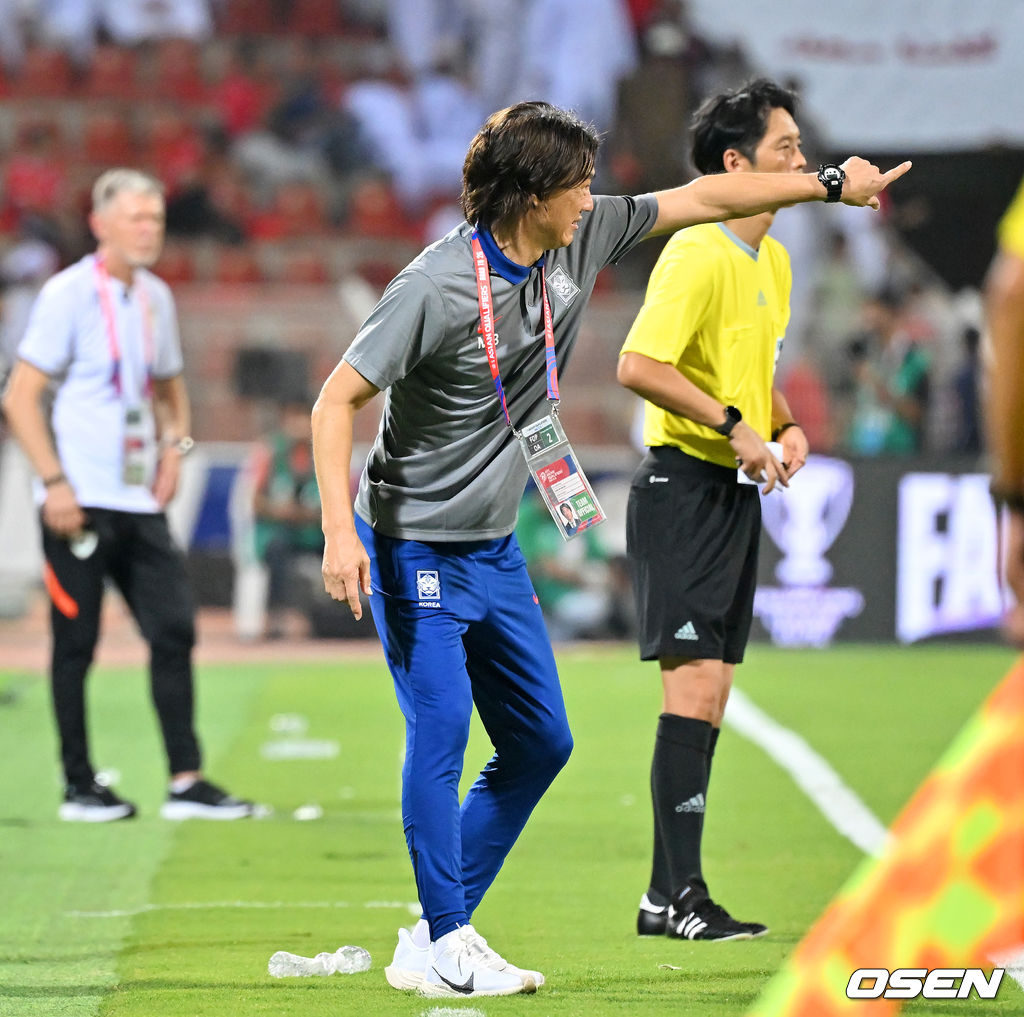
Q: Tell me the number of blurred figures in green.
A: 3